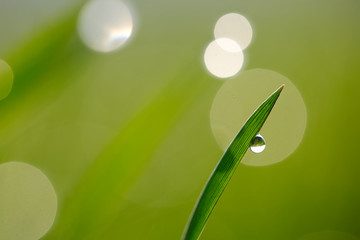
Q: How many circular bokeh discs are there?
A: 6